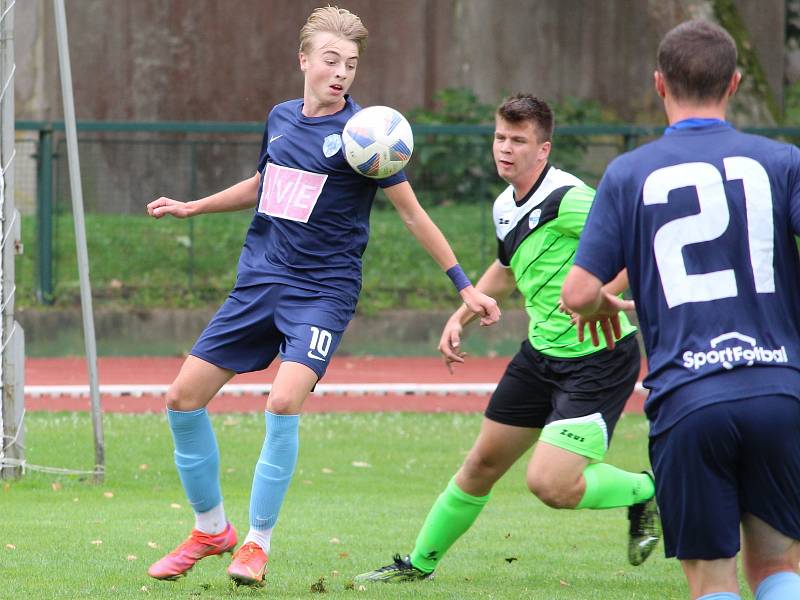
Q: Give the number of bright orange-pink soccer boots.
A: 2